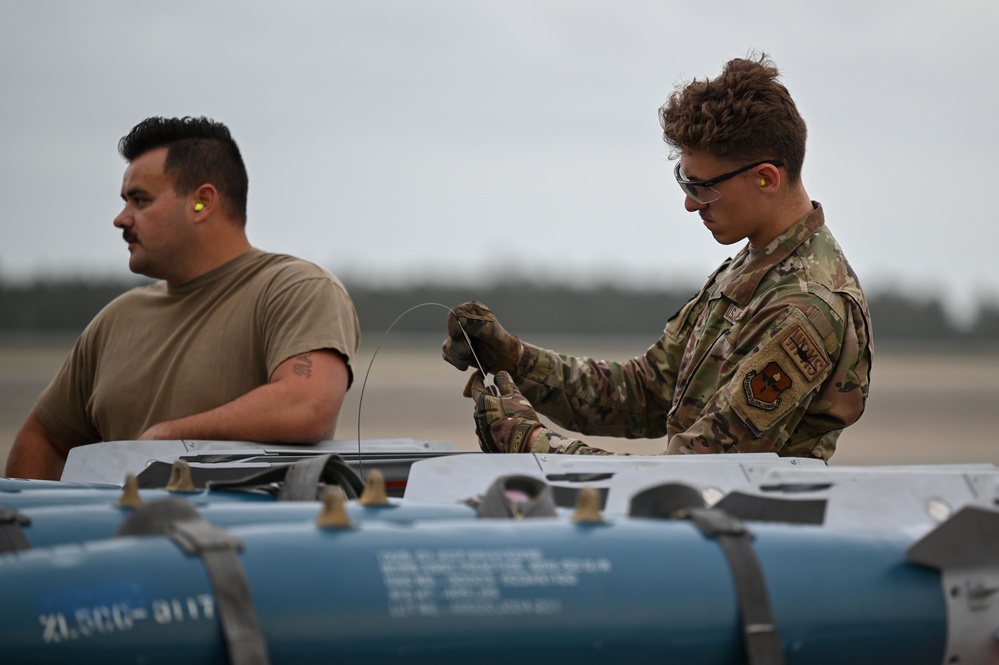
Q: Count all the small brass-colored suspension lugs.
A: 5